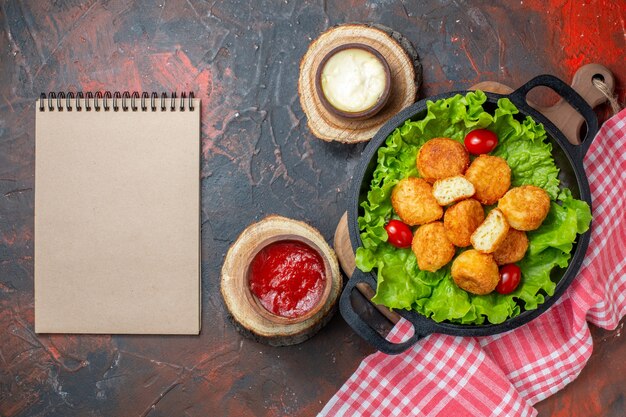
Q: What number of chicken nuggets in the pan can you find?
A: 10